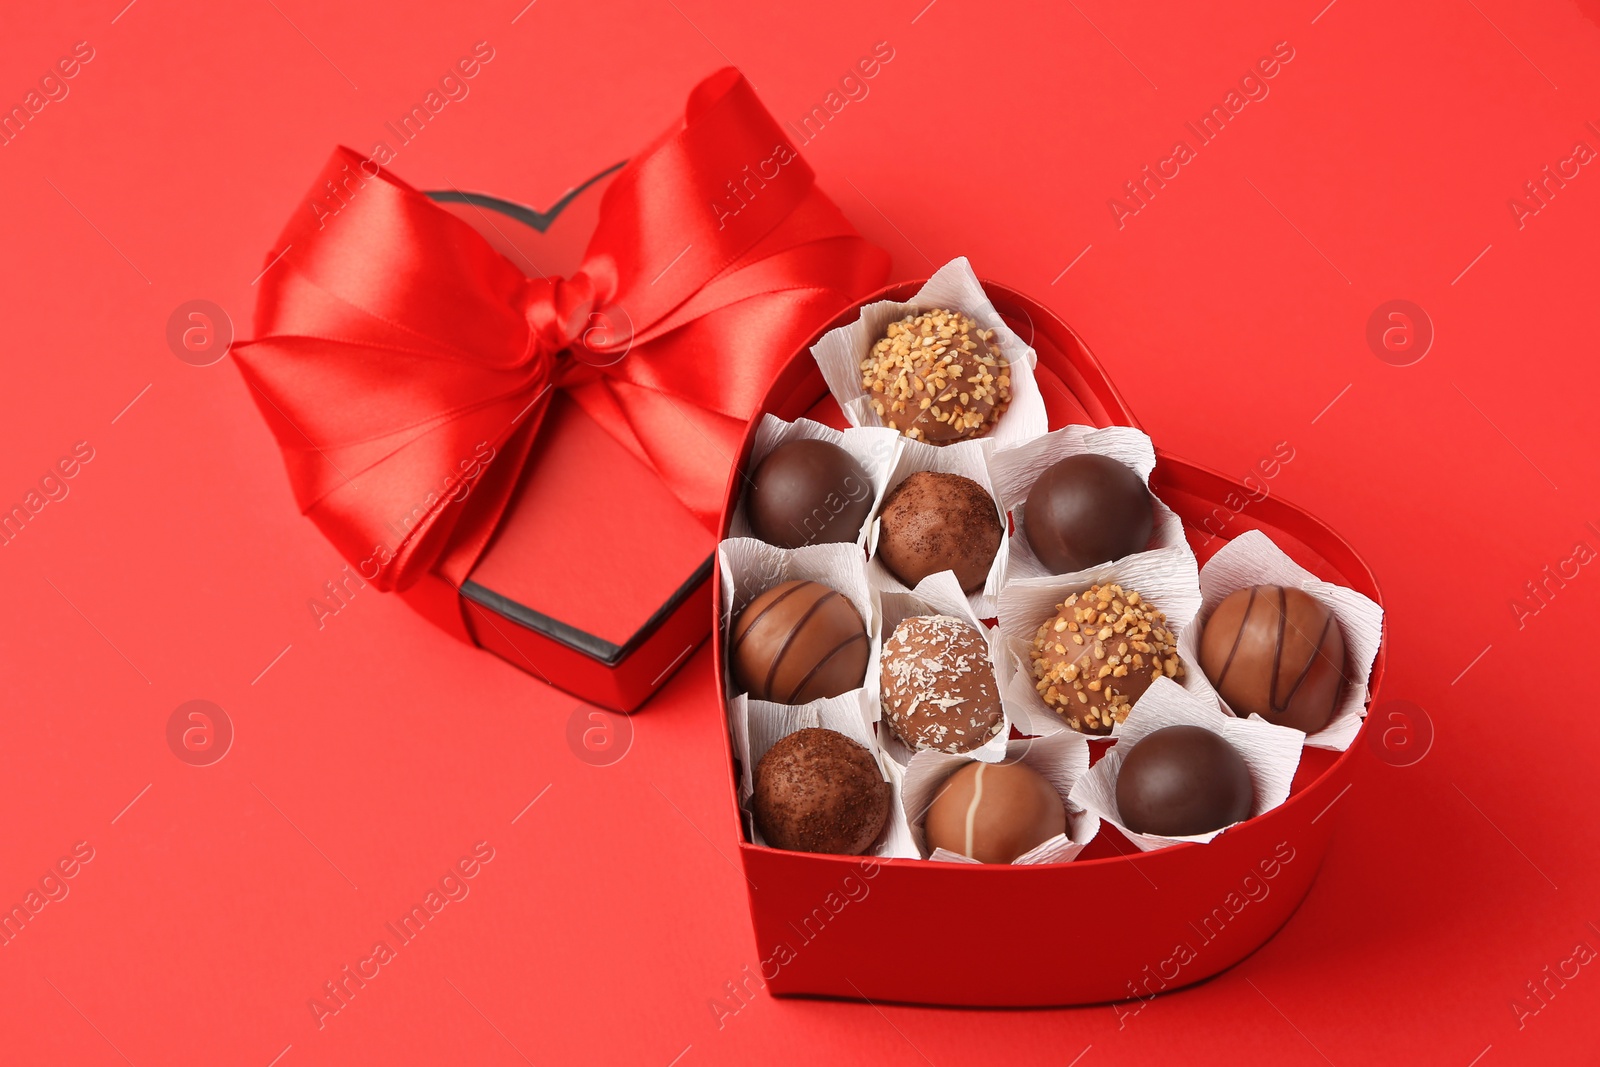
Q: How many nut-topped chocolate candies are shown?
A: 2